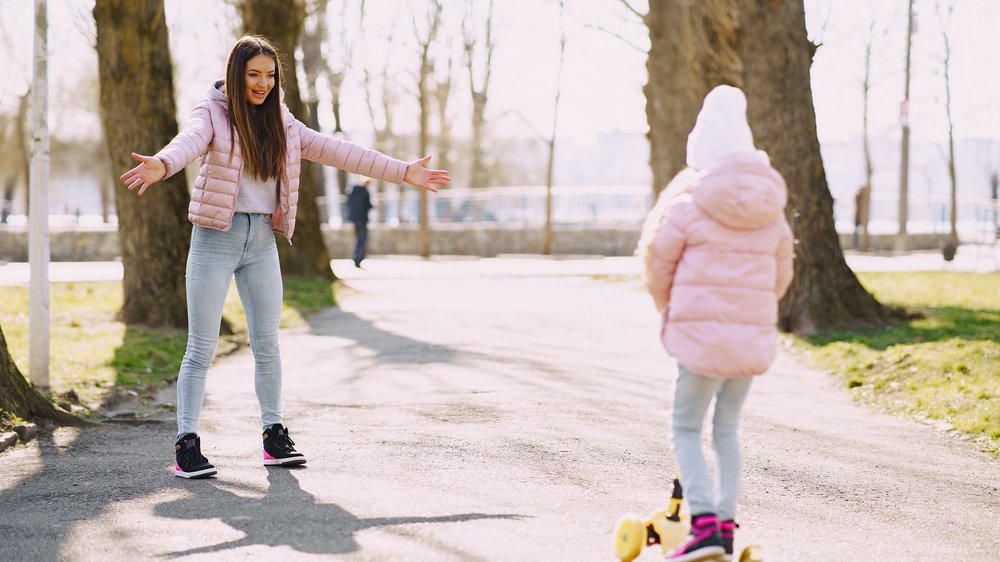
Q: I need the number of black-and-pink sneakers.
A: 4